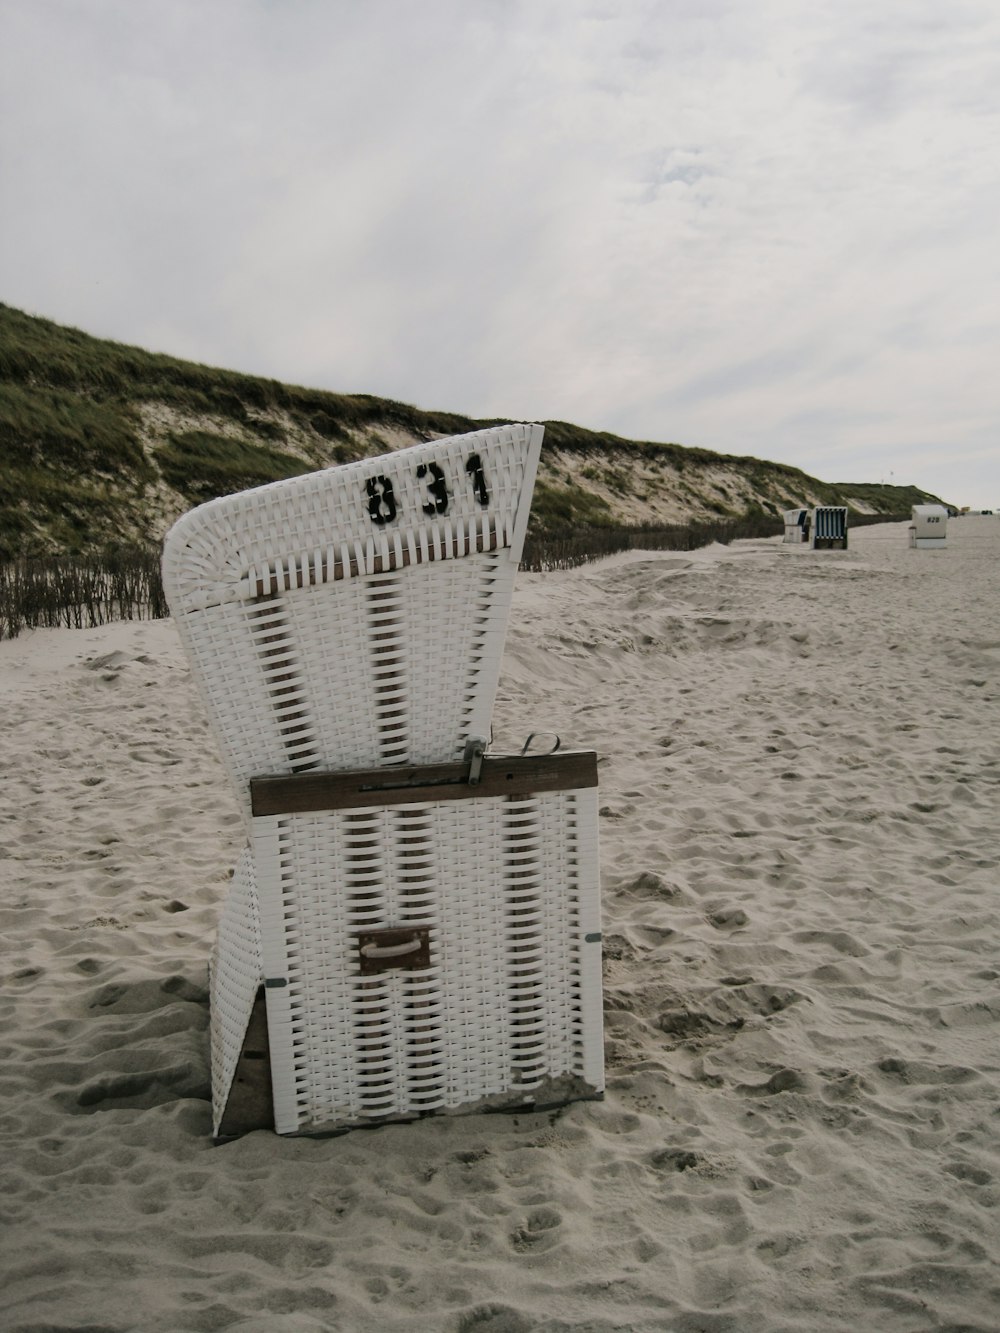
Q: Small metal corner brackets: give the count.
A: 2